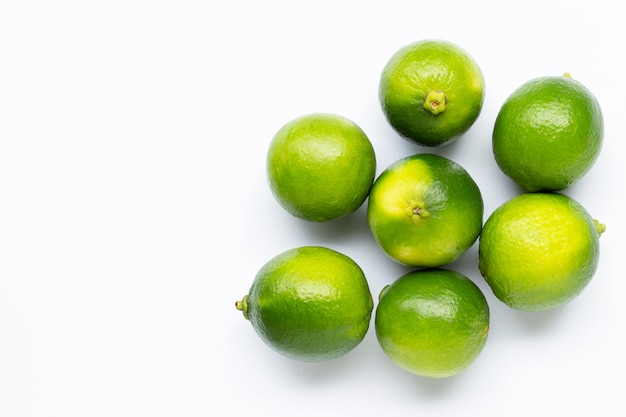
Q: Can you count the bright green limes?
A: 7